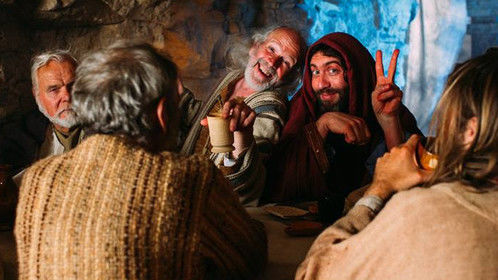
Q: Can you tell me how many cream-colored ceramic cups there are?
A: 1